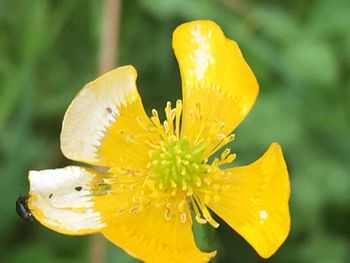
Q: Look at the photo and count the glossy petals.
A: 5